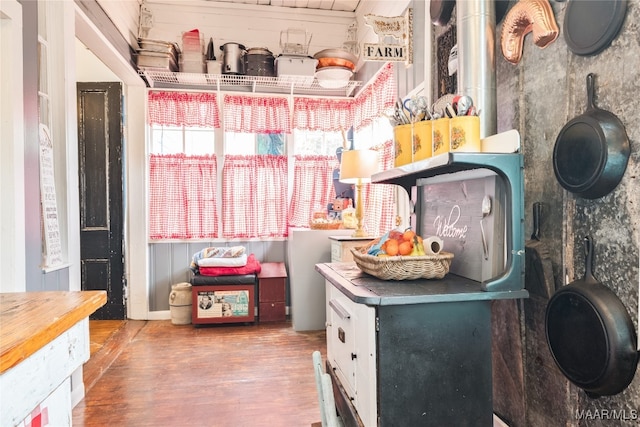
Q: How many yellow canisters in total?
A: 4